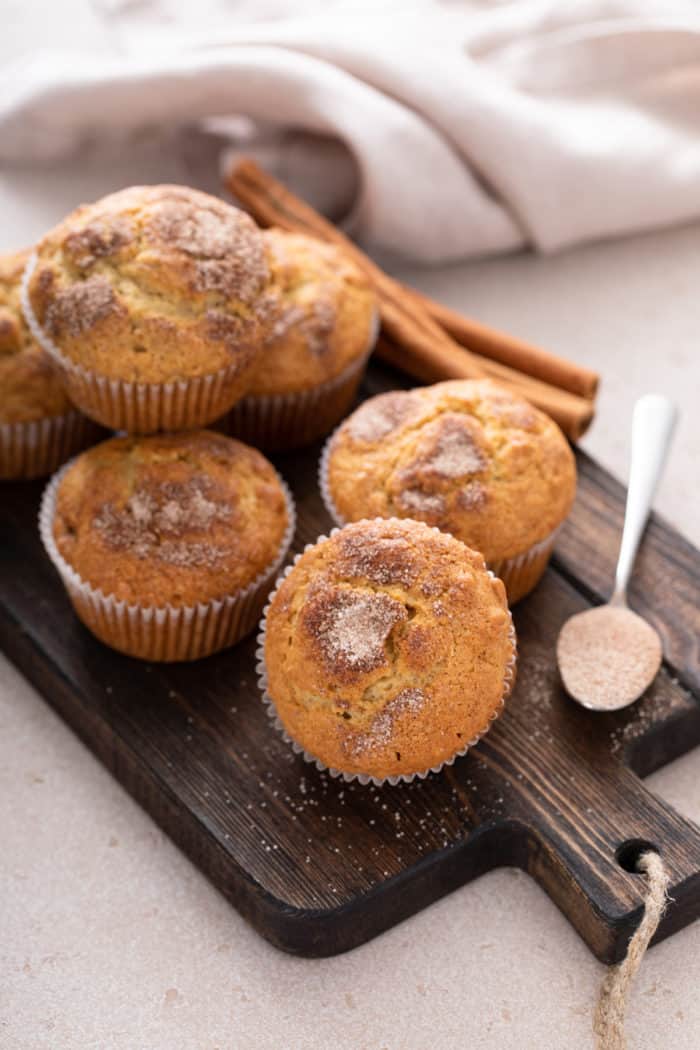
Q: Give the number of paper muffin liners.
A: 6